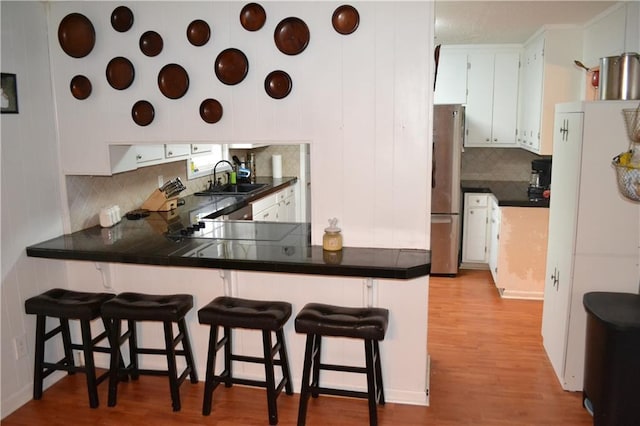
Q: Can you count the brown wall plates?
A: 14